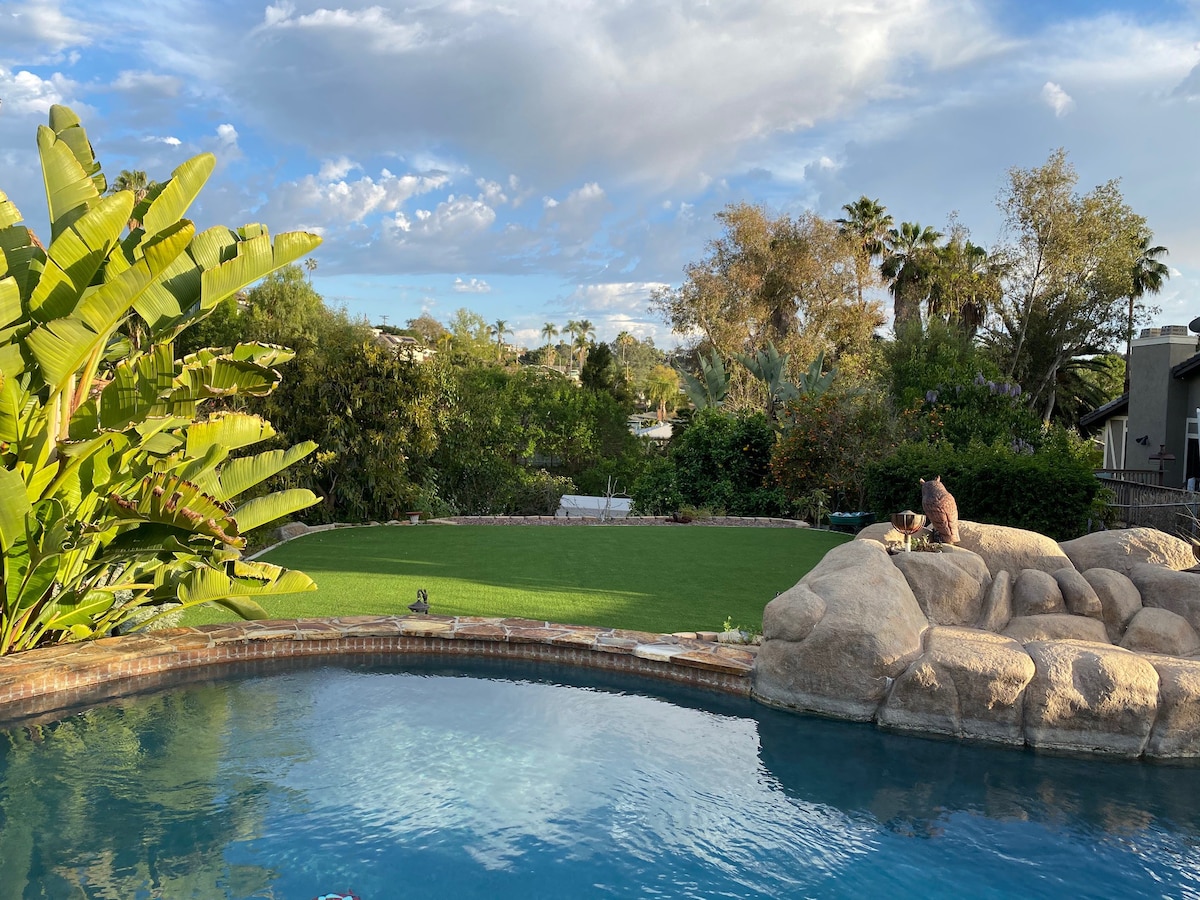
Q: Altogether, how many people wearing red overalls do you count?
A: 0